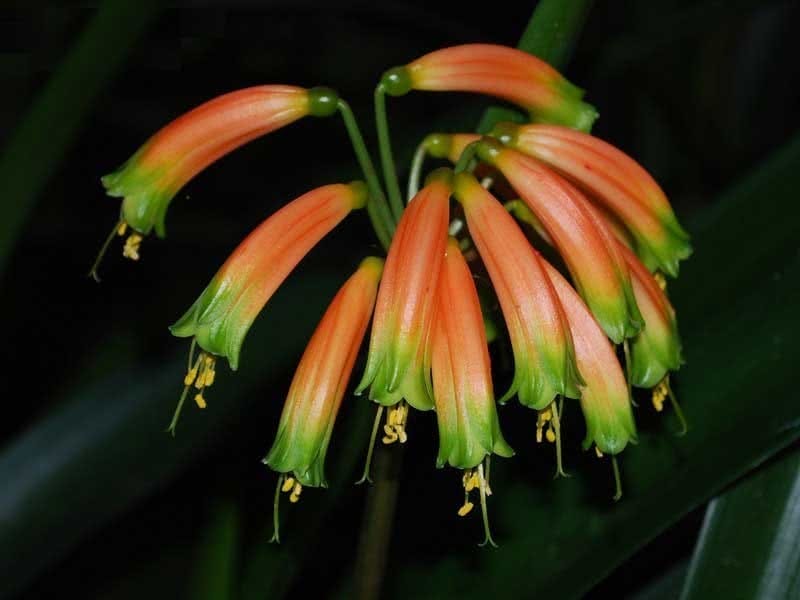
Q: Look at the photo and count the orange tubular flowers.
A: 12